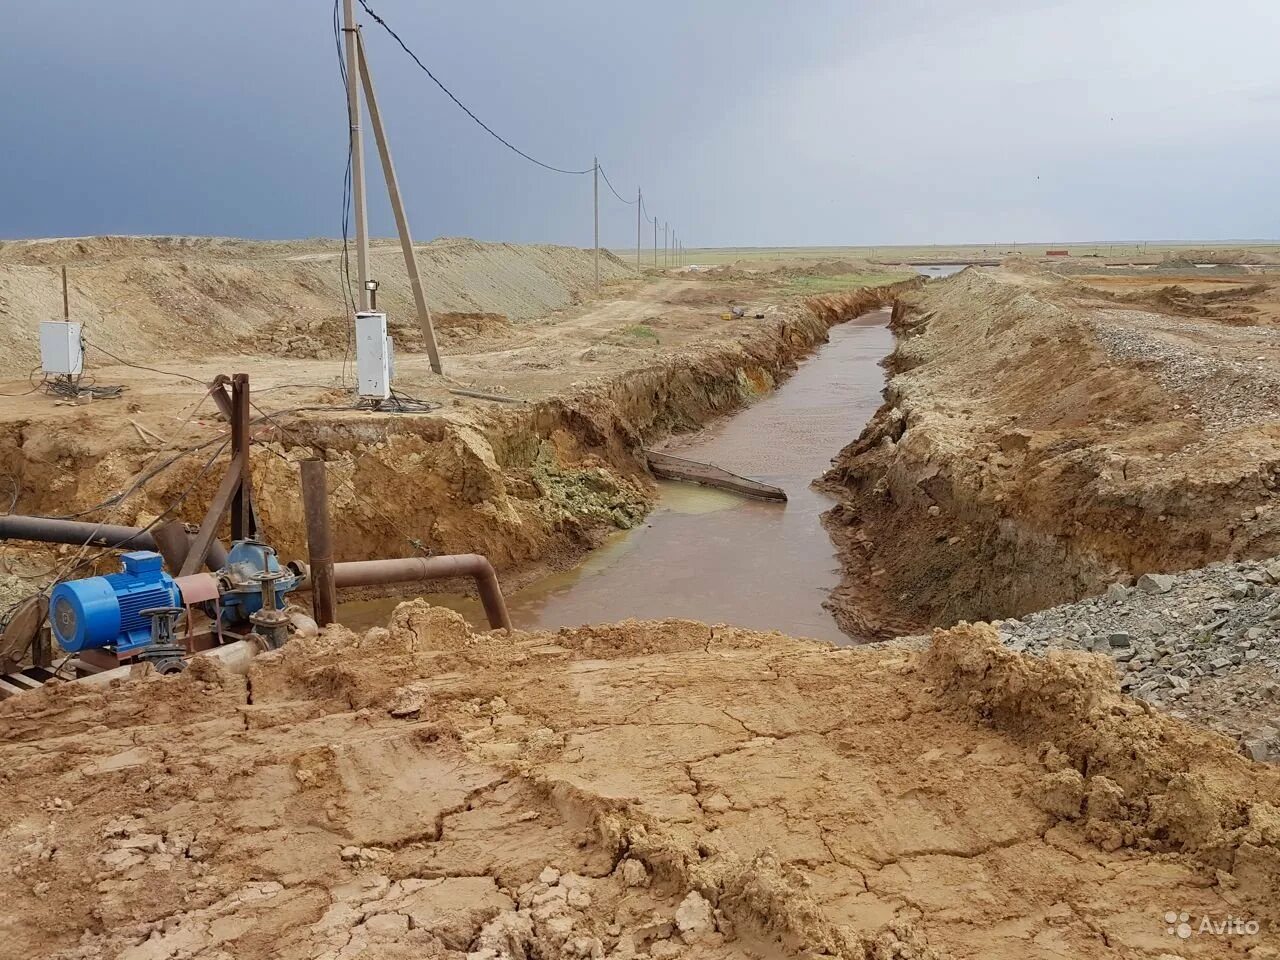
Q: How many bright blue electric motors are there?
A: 1